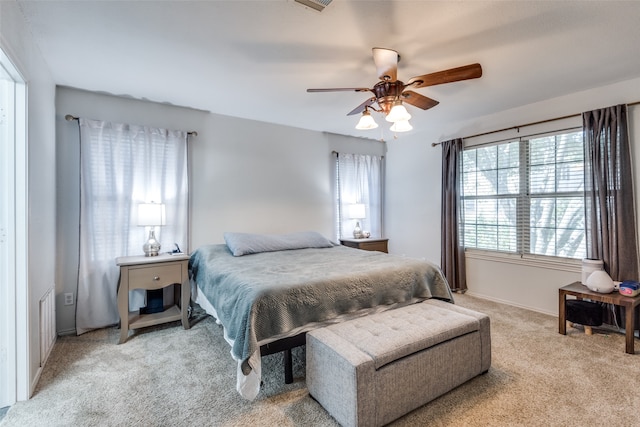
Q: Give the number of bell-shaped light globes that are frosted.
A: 3